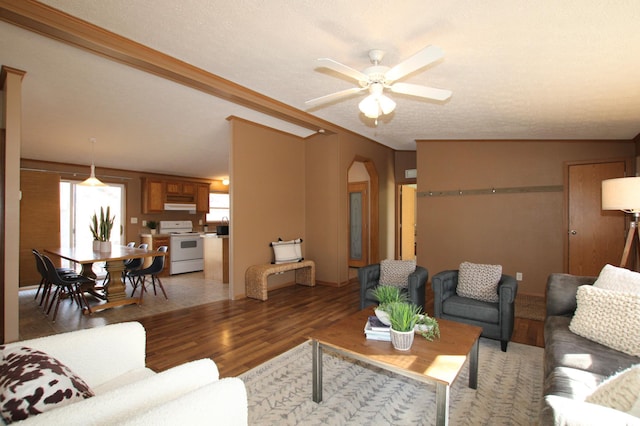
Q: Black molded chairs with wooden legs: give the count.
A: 6